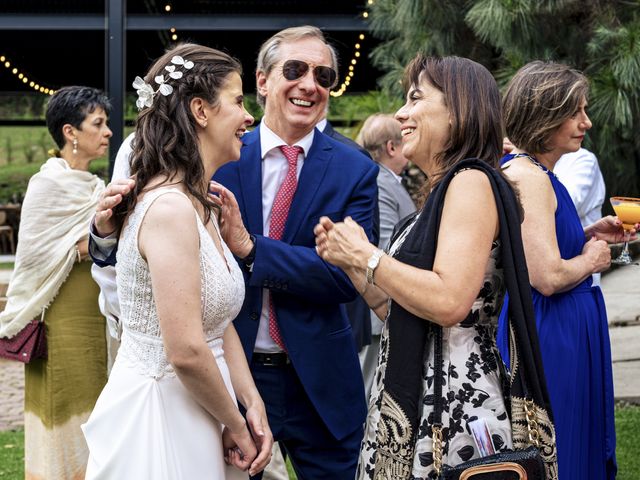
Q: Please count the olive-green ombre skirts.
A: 1